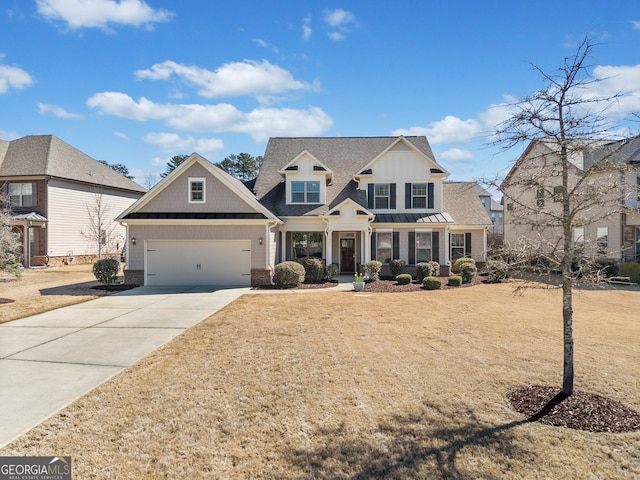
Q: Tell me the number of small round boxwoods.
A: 3